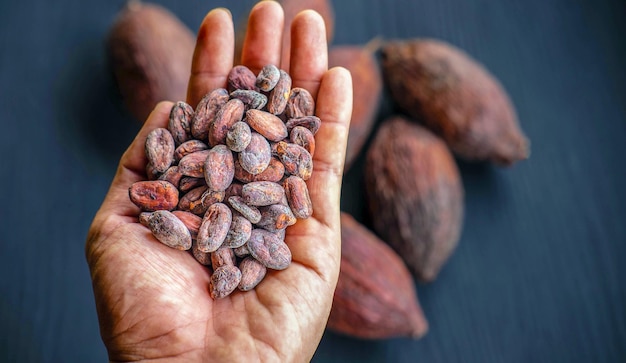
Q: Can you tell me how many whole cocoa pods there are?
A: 6